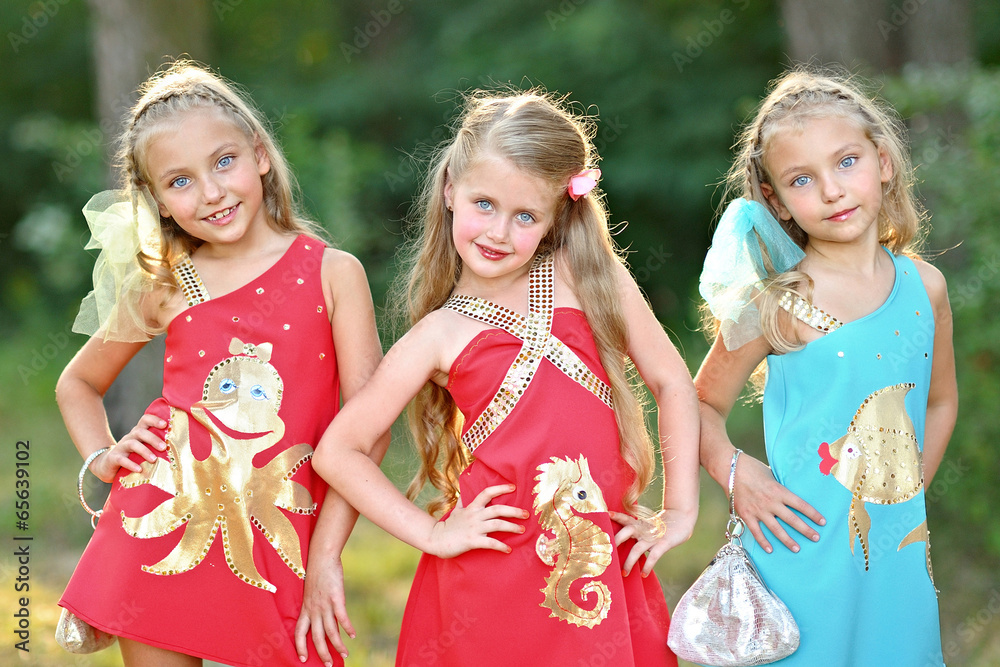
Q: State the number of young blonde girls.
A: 3